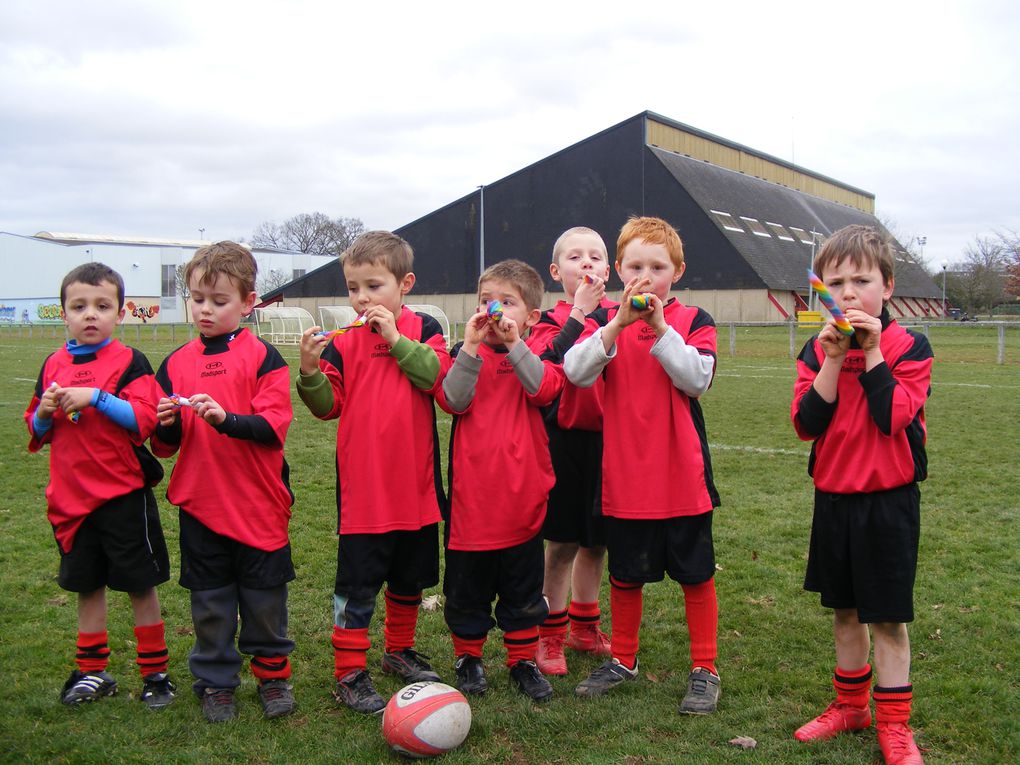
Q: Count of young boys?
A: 7